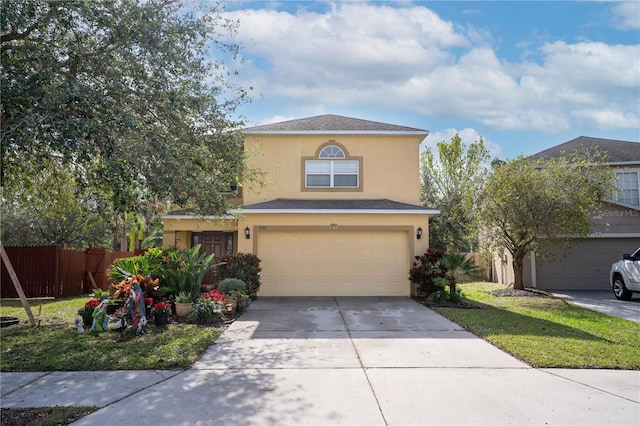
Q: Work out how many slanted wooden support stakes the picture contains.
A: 1